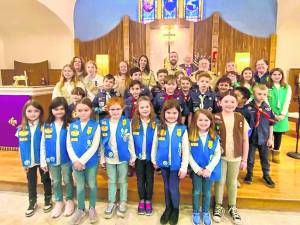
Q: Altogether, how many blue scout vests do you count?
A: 7